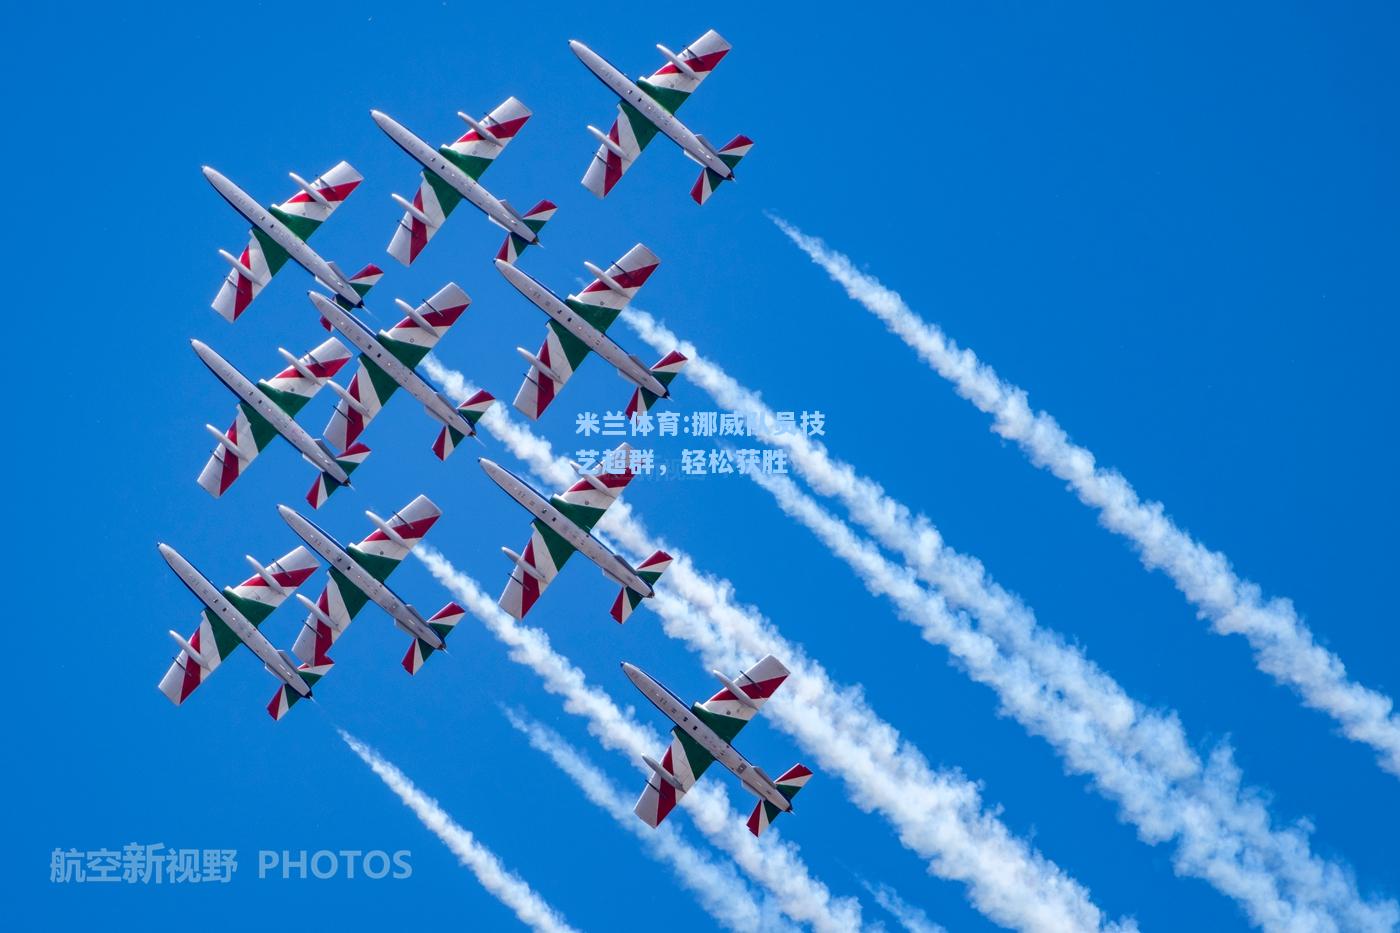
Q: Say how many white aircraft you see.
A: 10